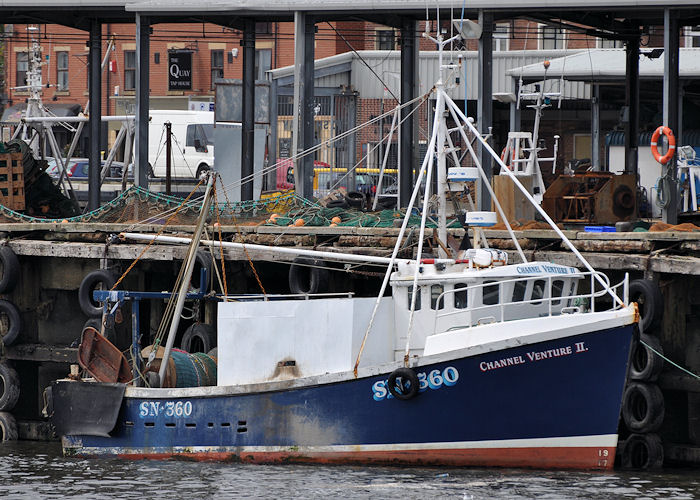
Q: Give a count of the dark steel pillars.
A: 8